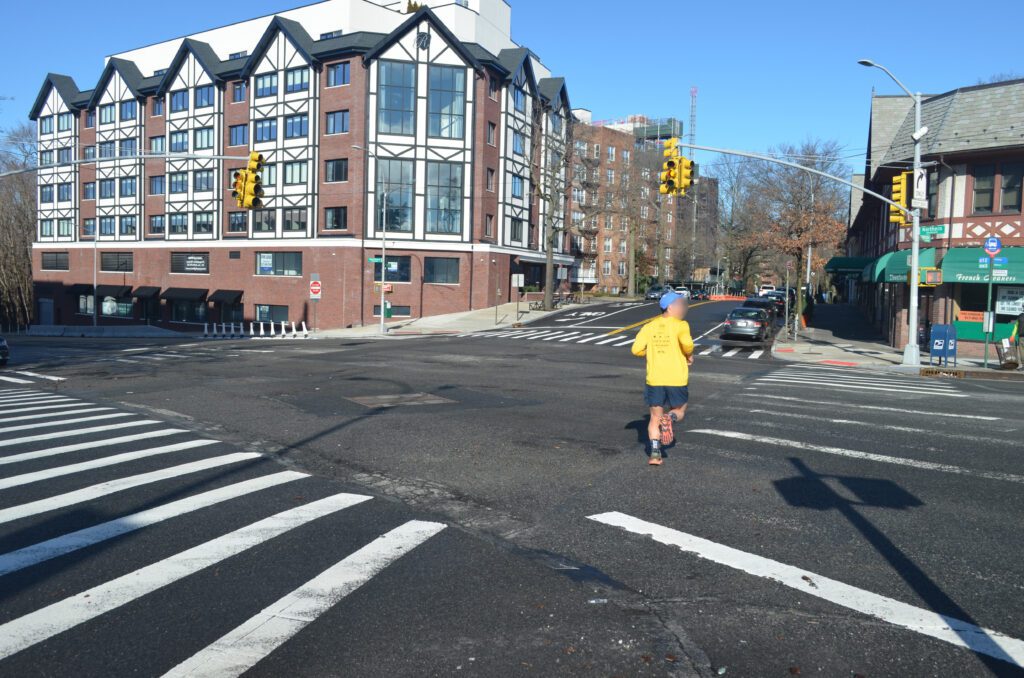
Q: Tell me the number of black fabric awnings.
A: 5